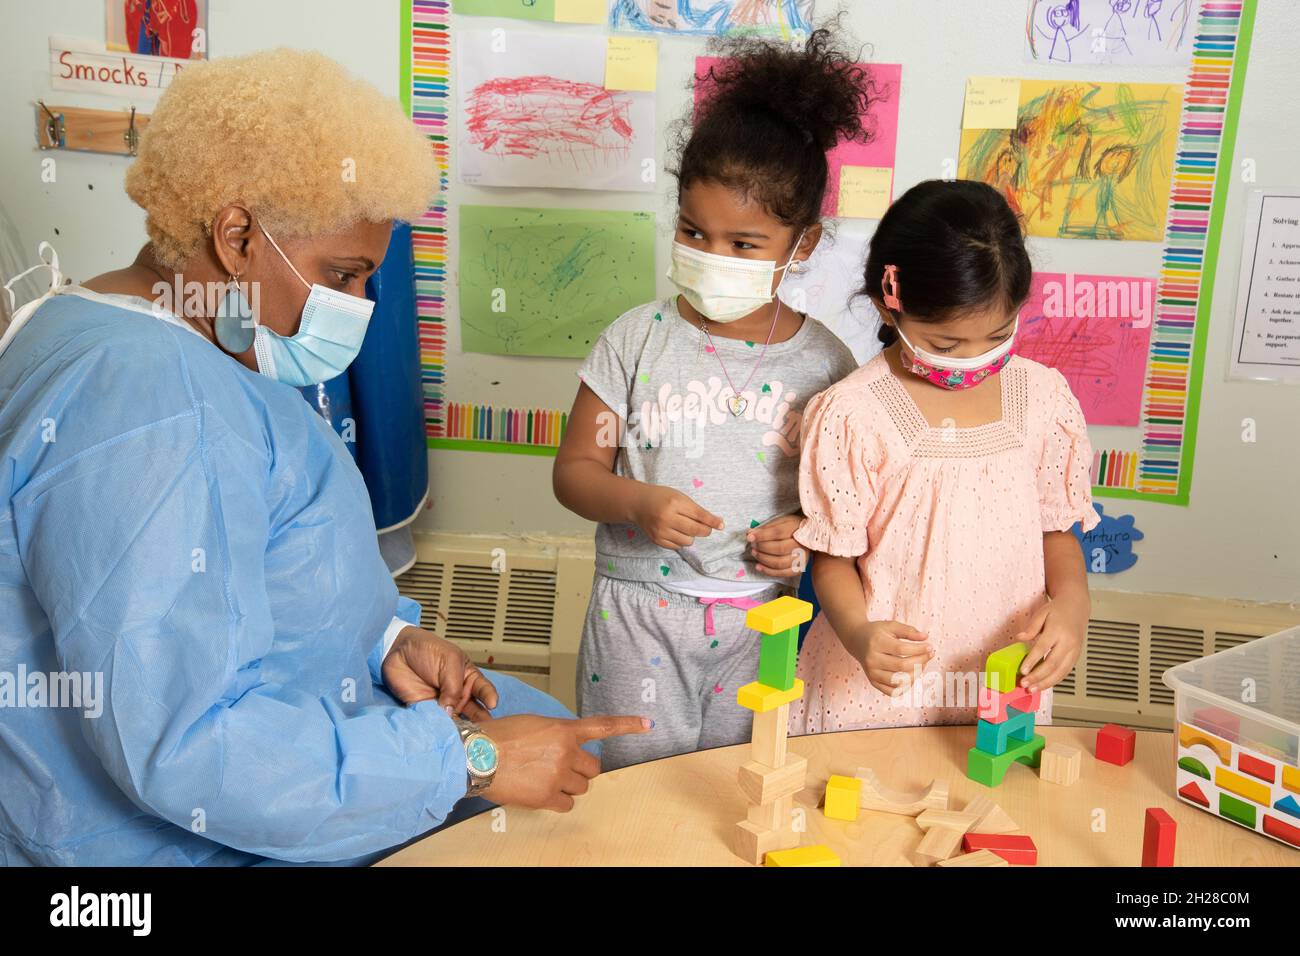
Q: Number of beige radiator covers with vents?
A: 2